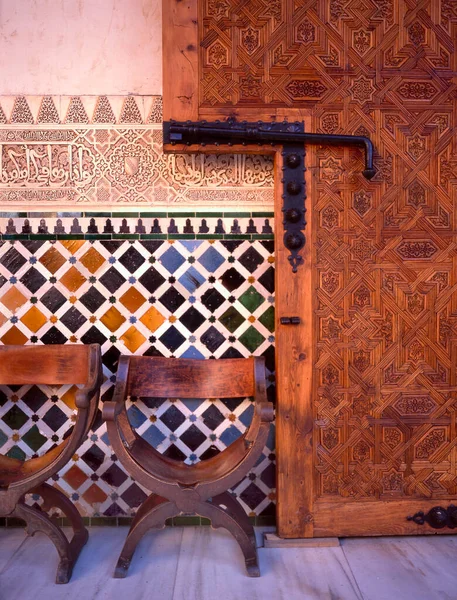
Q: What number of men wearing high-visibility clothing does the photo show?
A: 0